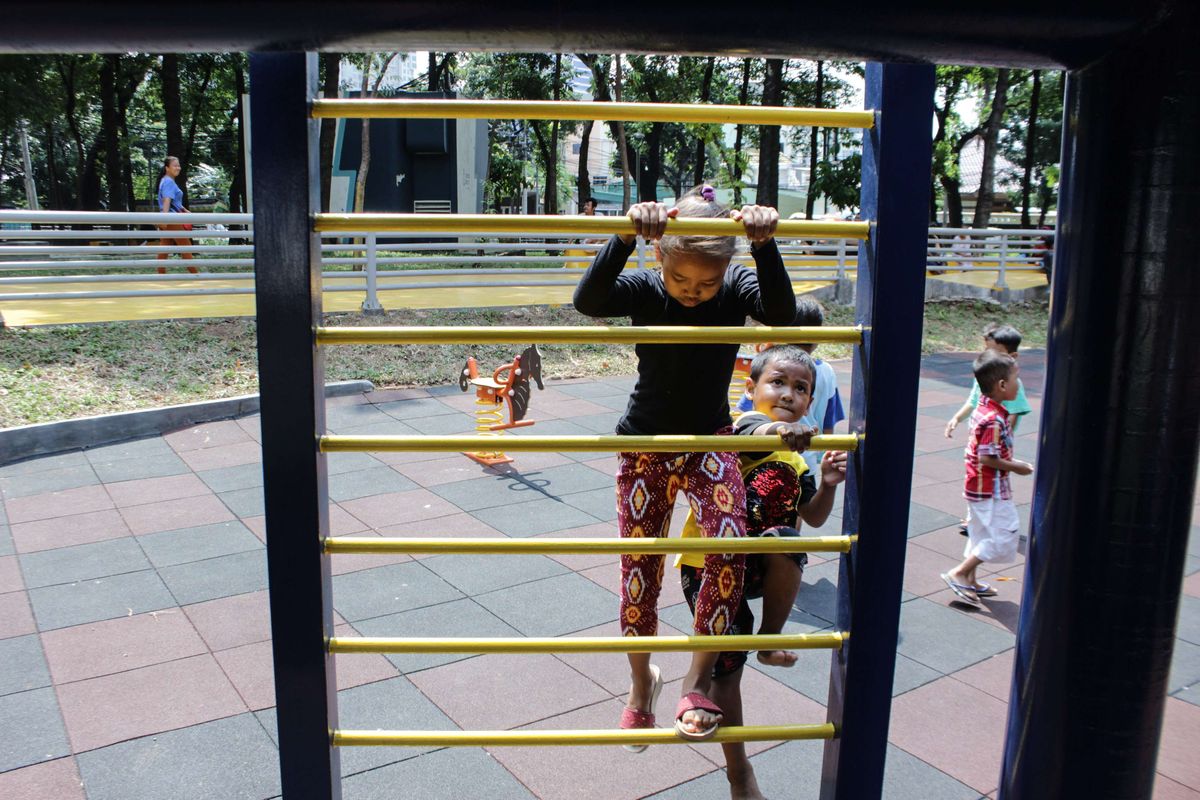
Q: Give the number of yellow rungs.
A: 7